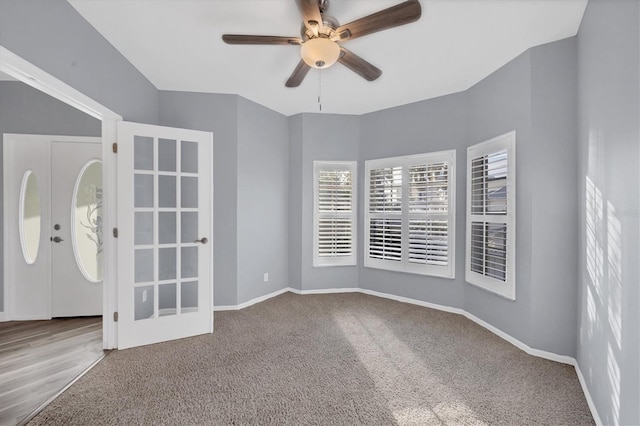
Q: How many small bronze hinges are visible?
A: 3